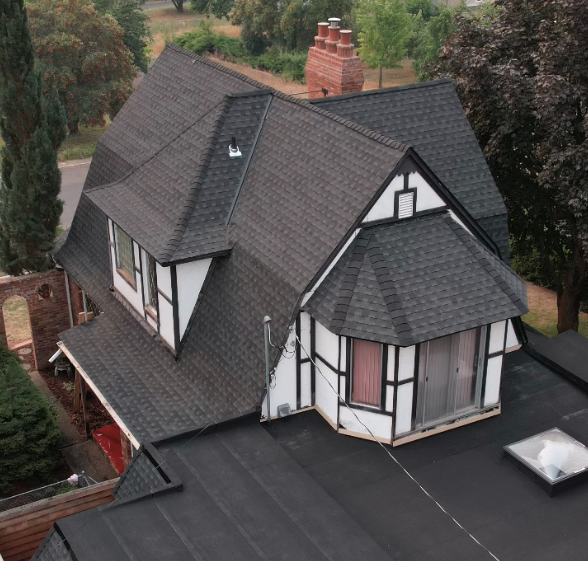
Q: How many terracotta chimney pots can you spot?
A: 3